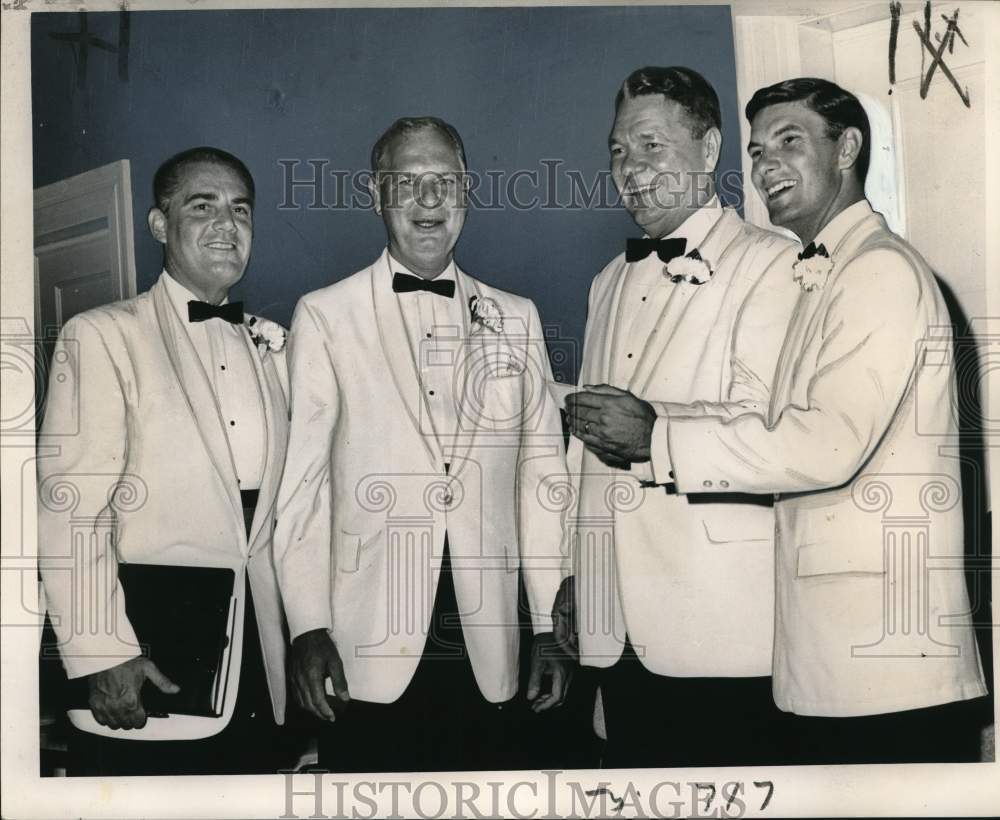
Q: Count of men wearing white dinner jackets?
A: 4